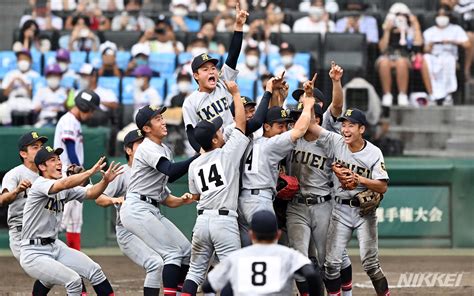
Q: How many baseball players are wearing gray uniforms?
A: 12